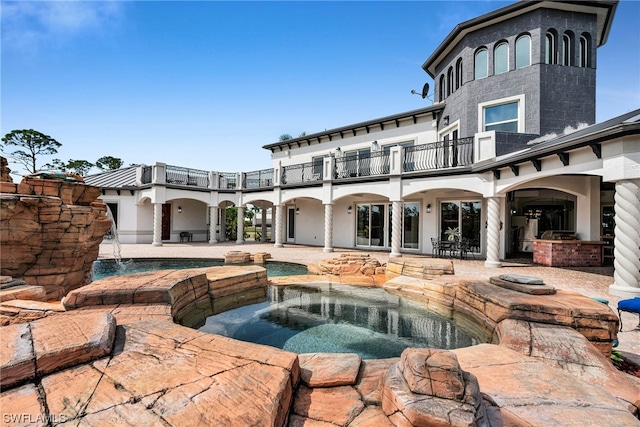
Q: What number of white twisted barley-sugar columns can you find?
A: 8